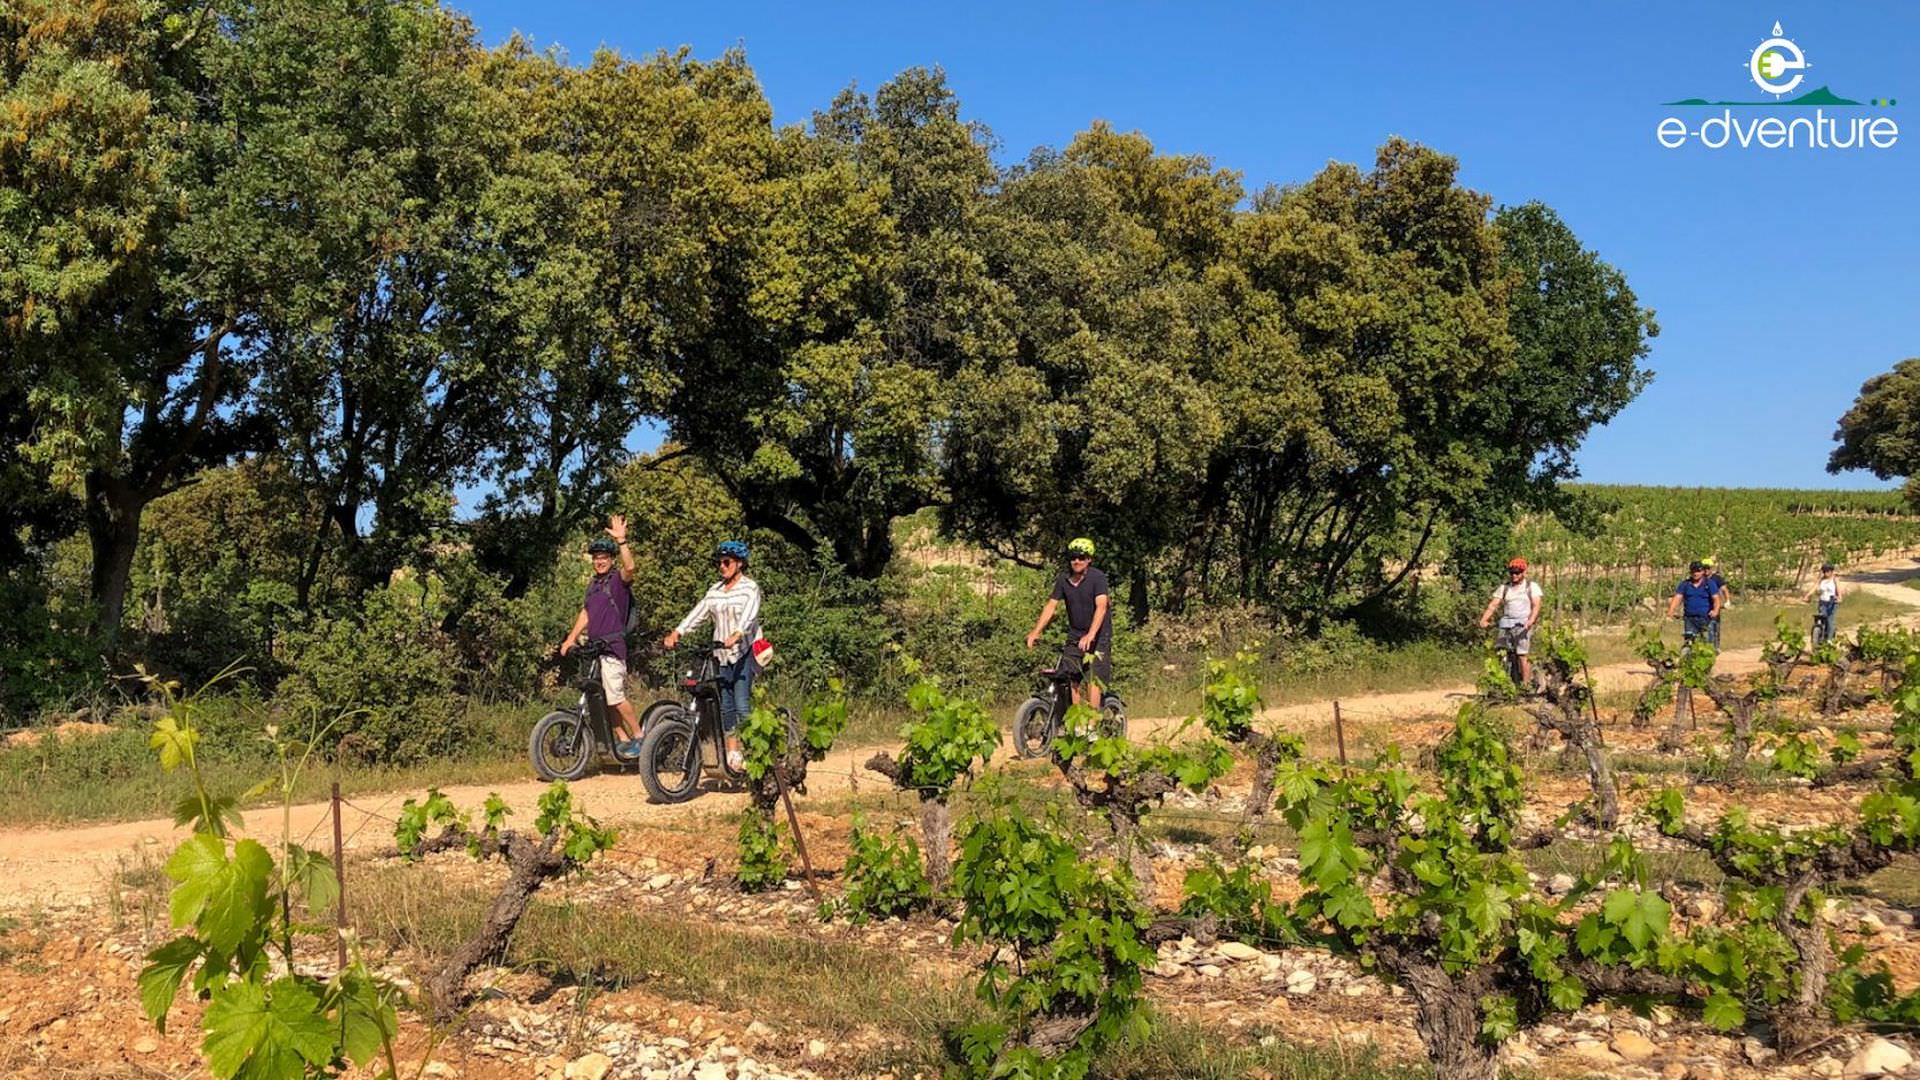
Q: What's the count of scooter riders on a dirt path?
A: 7